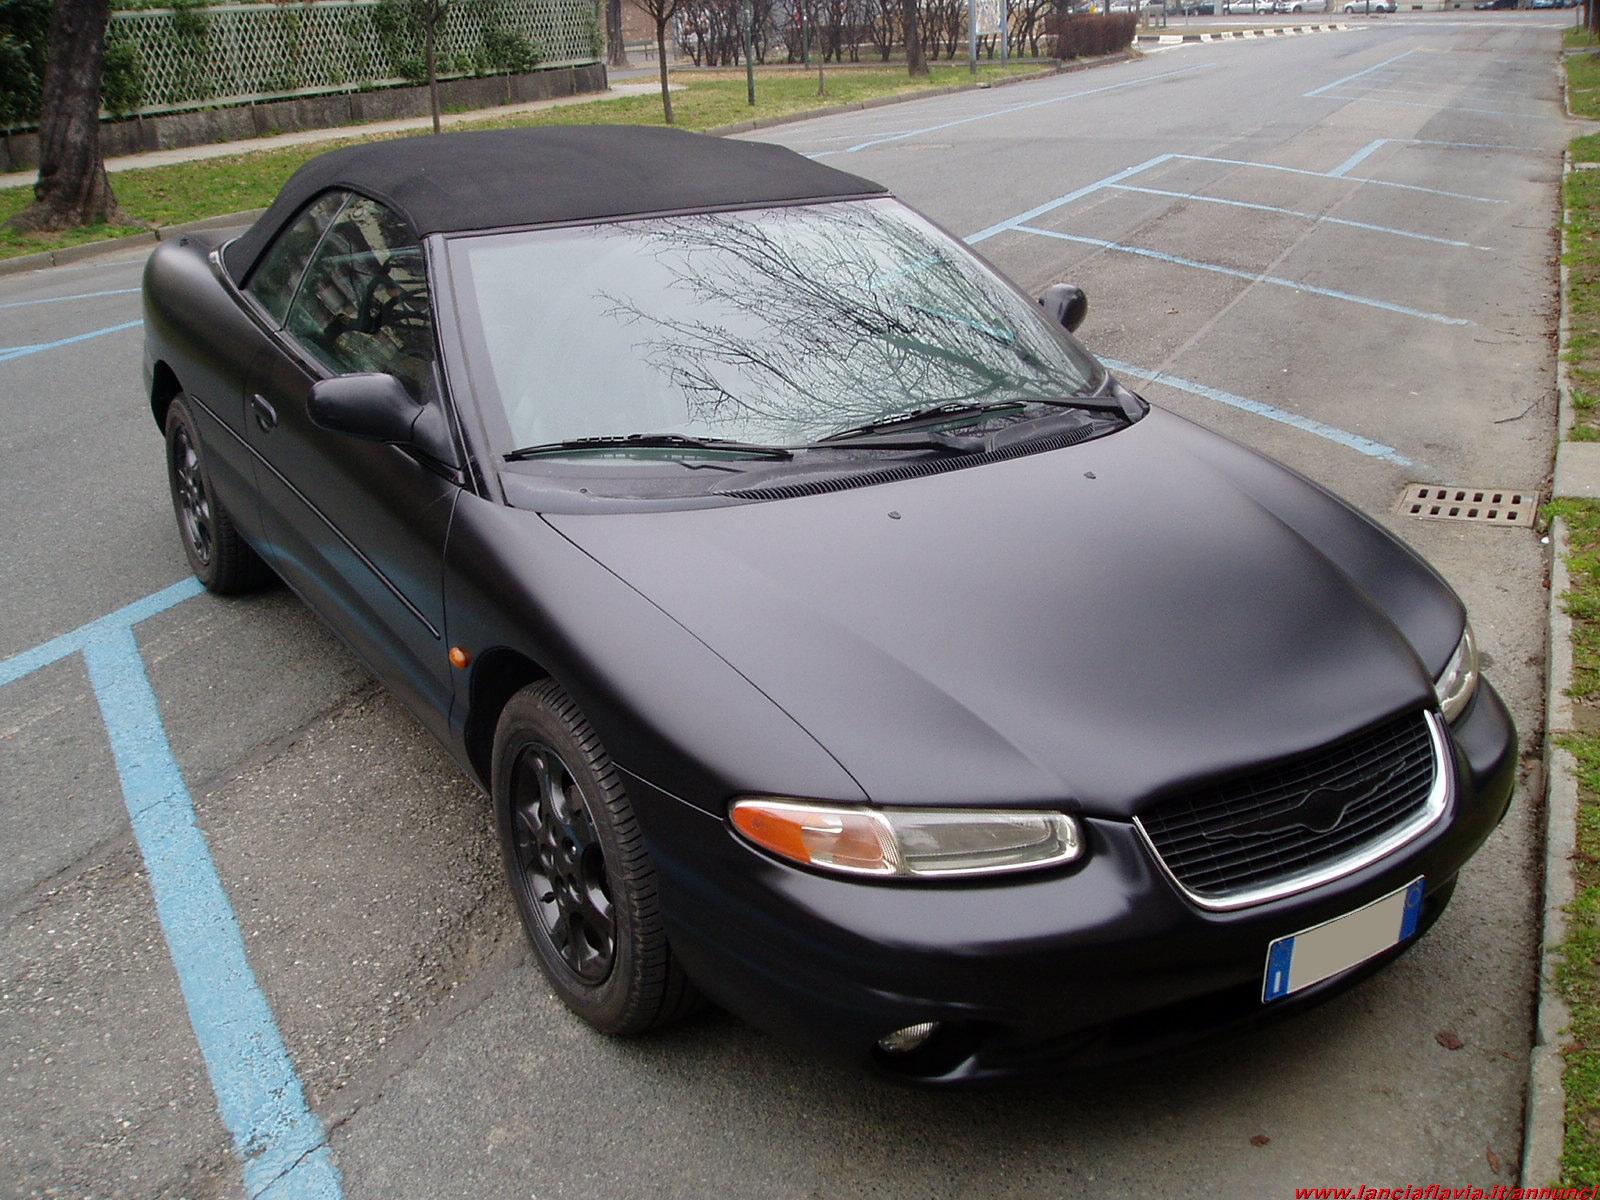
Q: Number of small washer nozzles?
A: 2